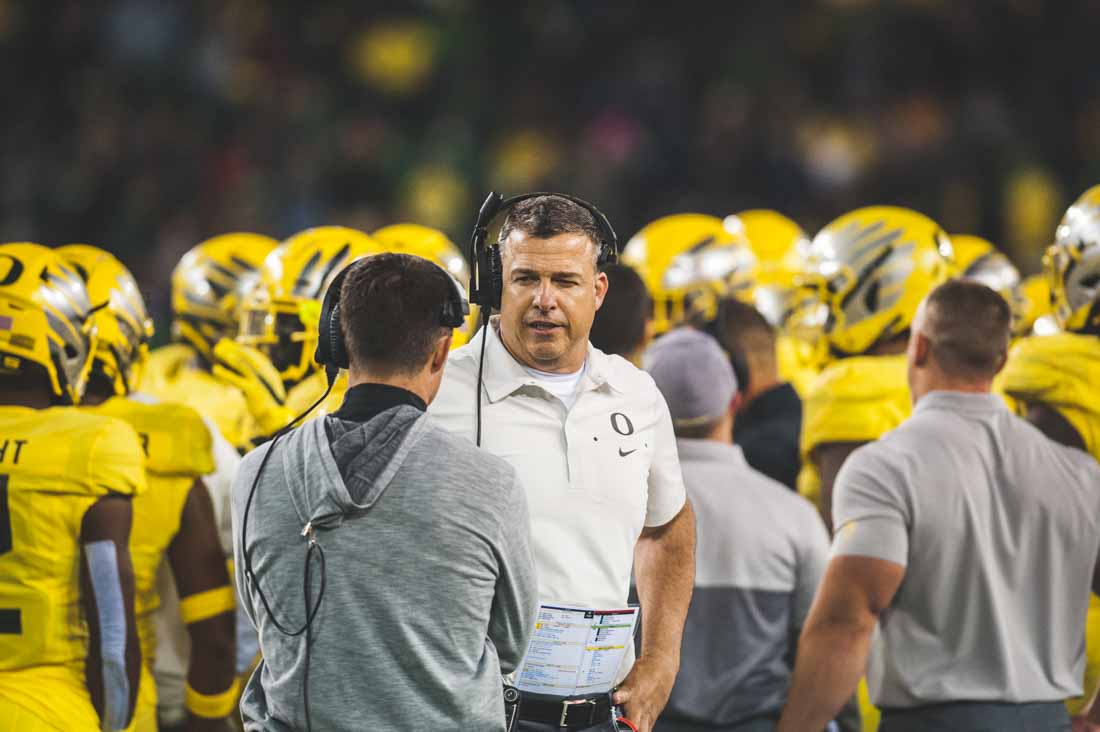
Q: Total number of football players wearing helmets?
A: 11